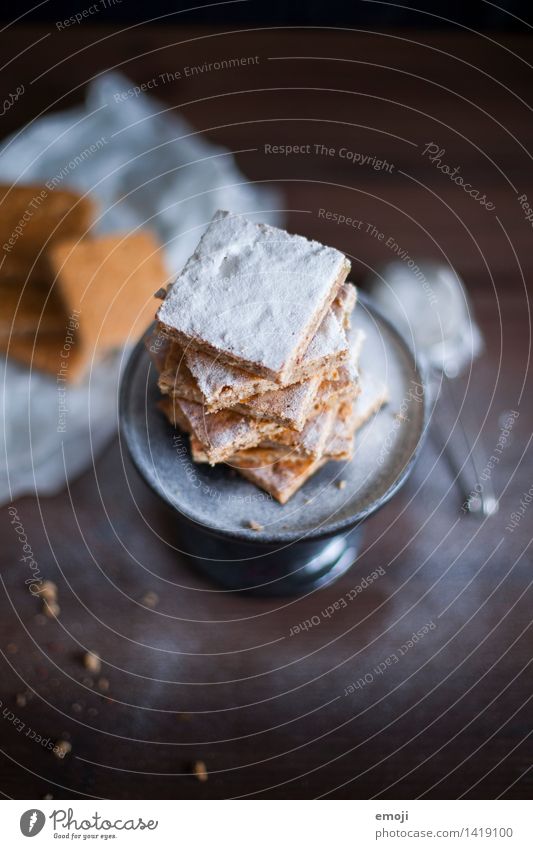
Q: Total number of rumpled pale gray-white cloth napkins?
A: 1